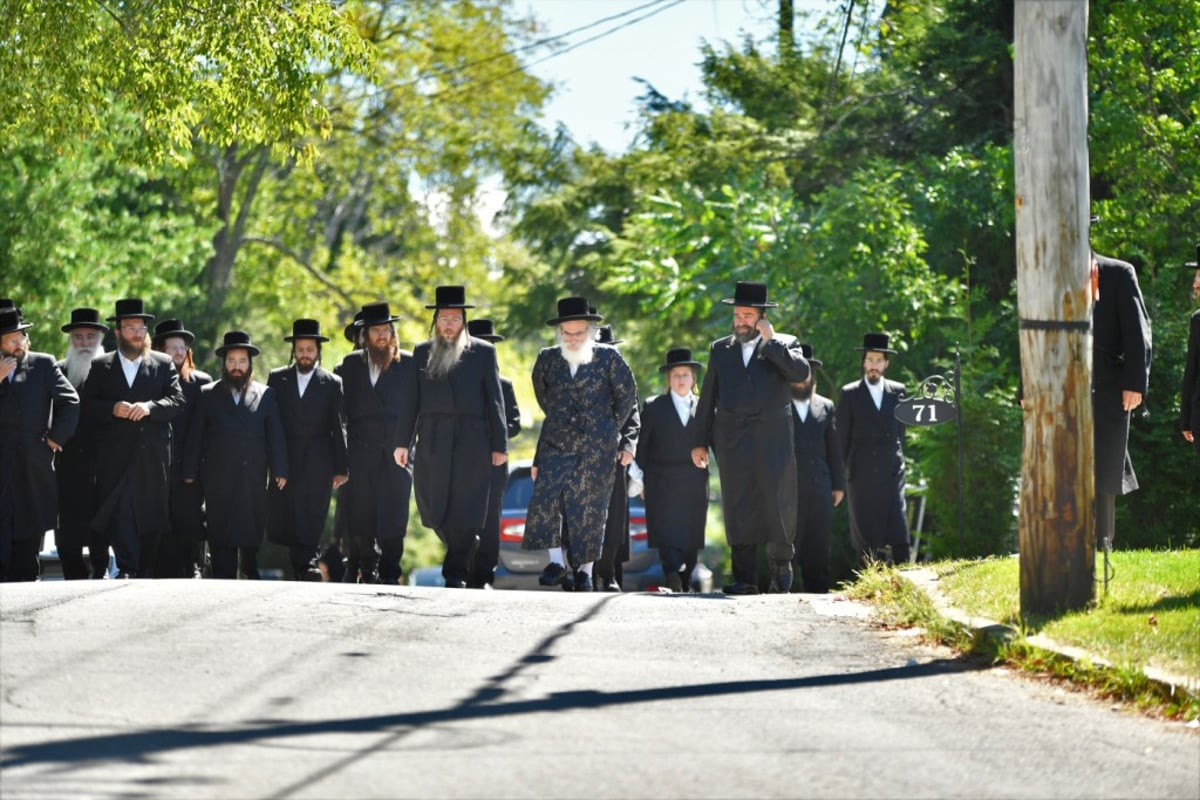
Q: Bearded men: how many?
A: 12